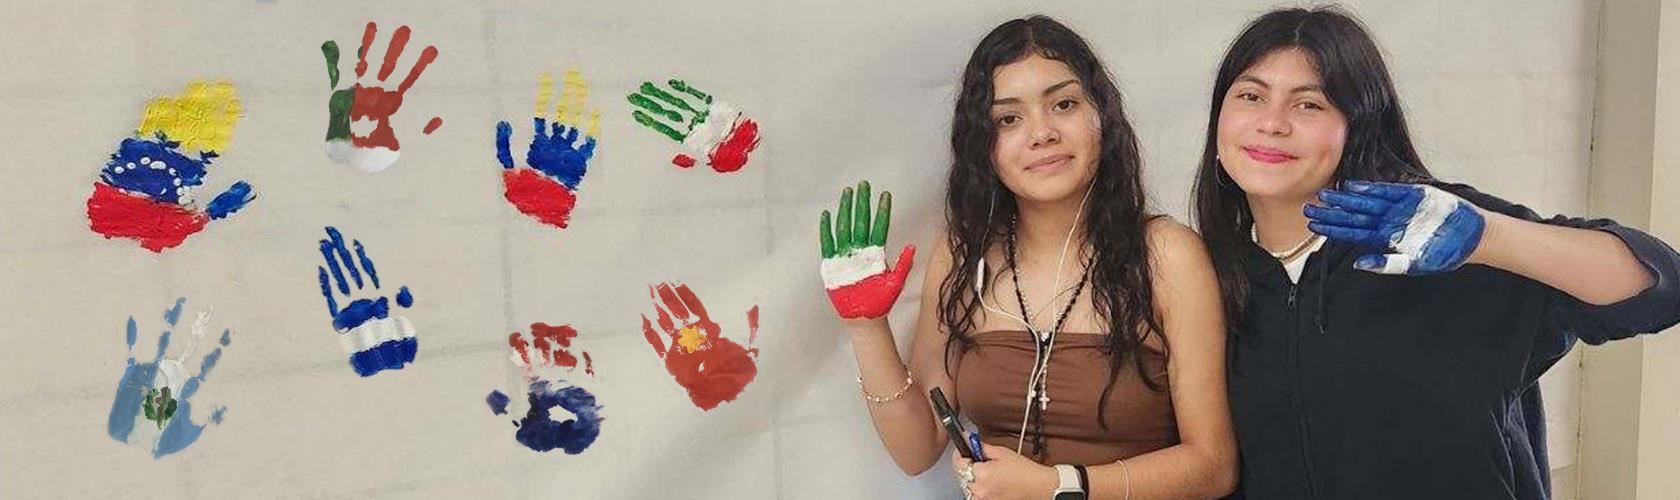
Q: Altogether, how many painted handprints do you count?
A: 8